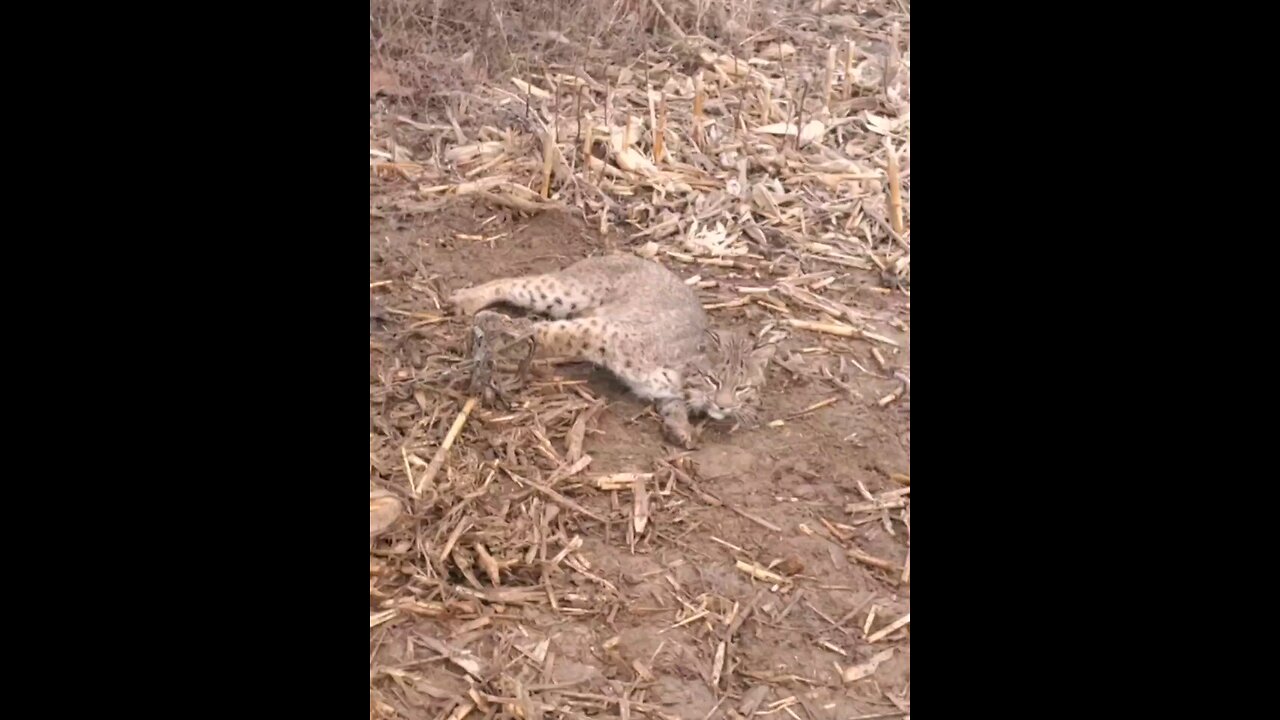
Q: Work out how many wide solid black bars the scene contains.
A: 2